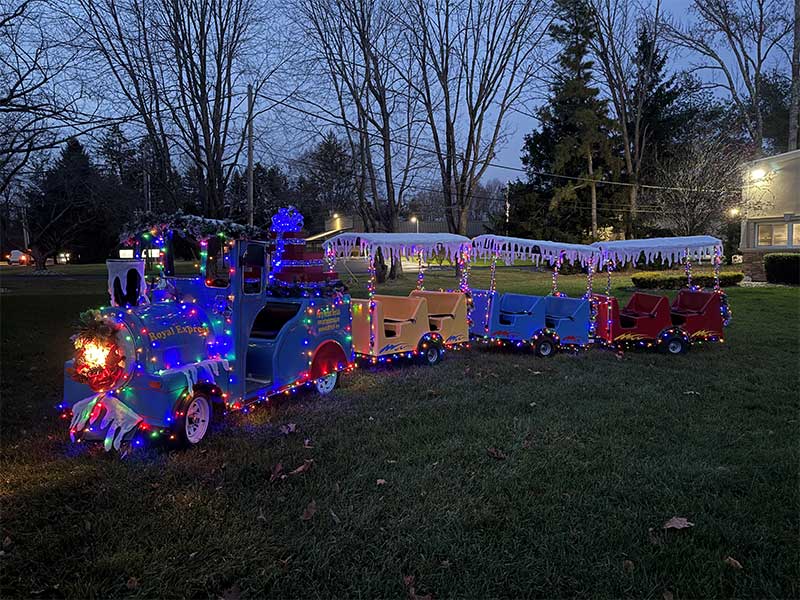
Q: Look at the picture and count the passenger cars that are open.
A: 3